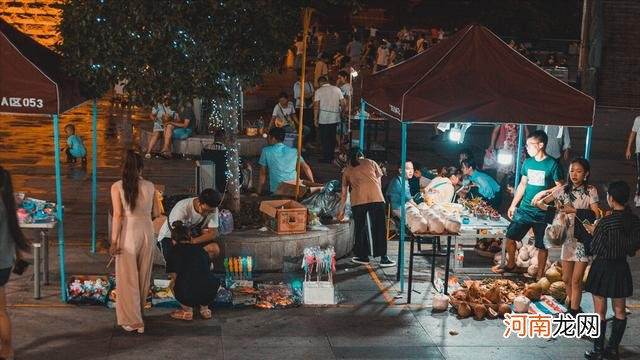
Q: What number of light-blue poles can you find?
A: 6